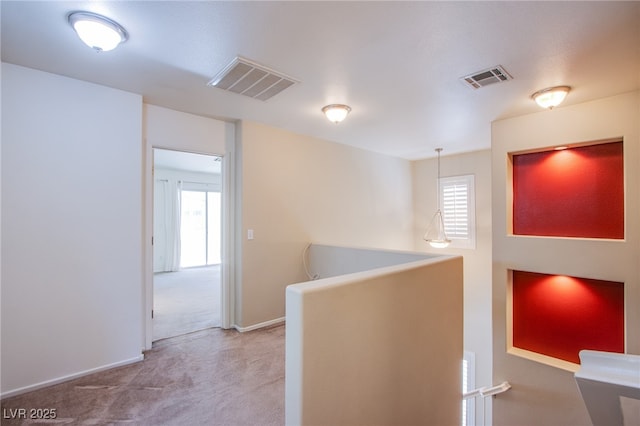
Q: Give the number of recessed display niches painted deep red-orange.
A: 2